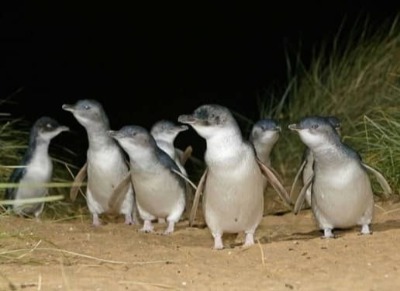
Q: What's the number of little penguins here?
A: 8